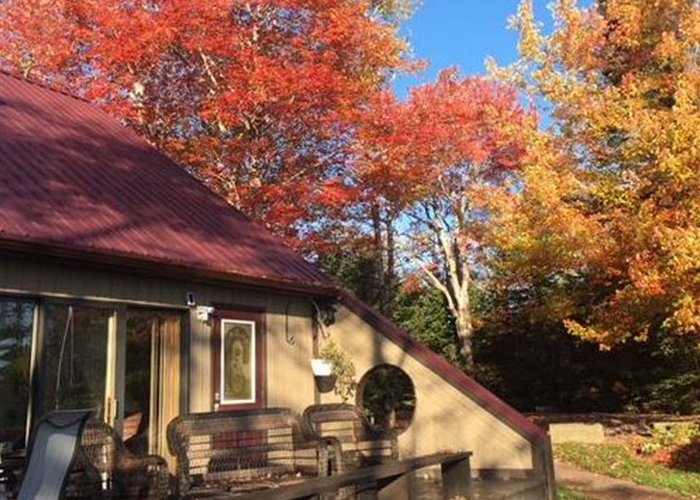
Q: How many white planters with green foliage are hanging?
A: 1